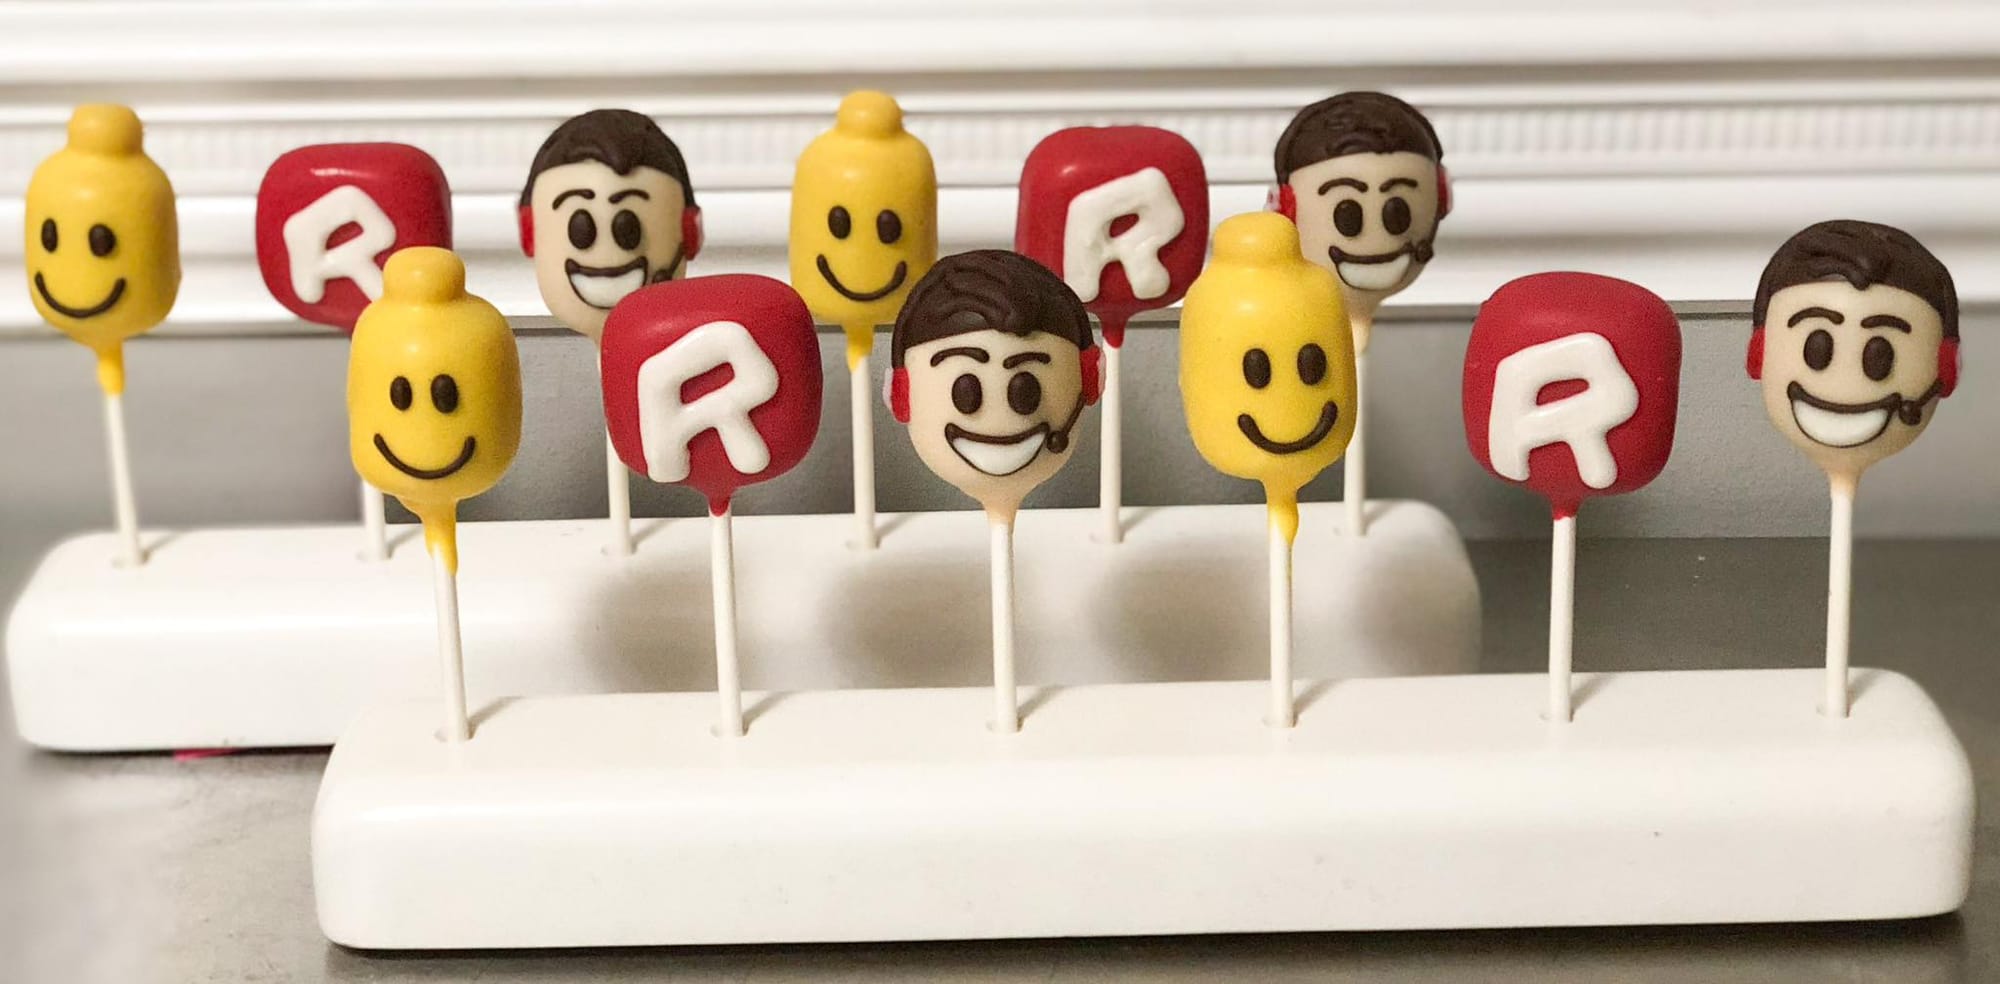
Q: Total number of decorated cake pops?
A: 12